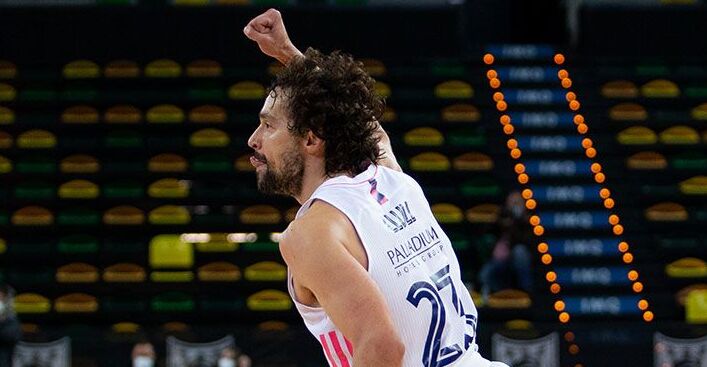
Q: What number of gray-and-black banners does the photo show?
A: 4